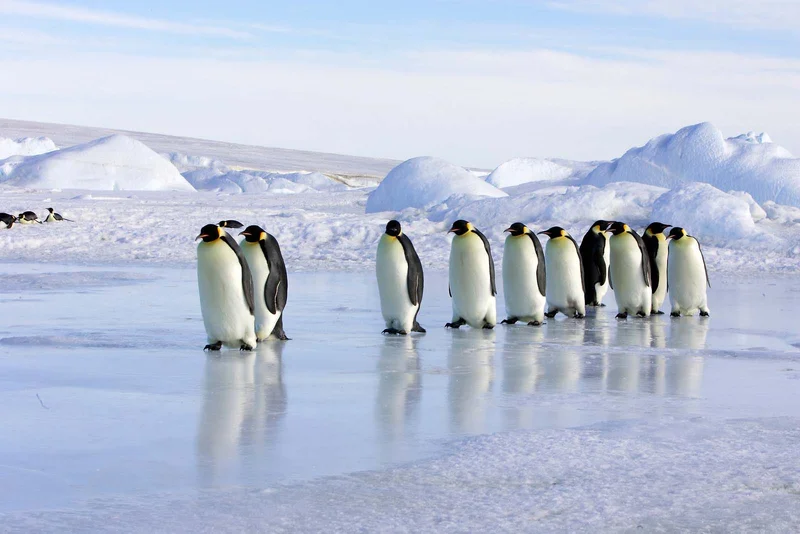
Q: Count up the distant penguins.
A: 4